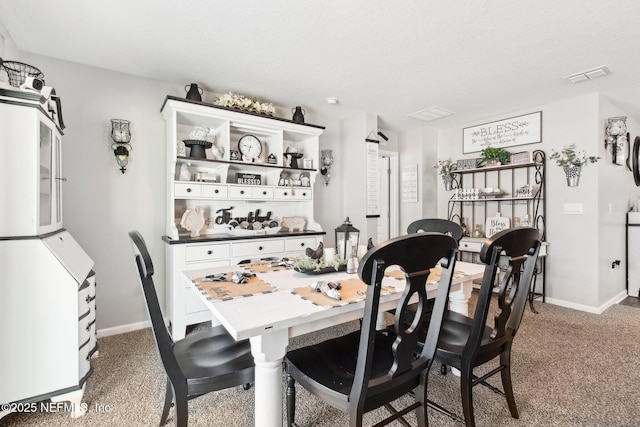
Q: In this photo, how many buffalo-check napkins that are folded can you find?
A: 3